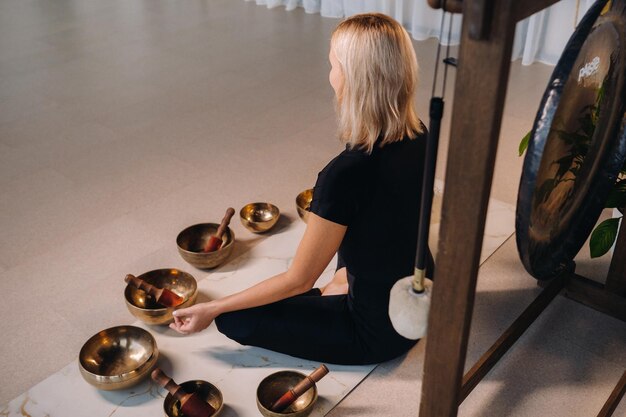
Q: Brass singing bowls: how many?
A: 7